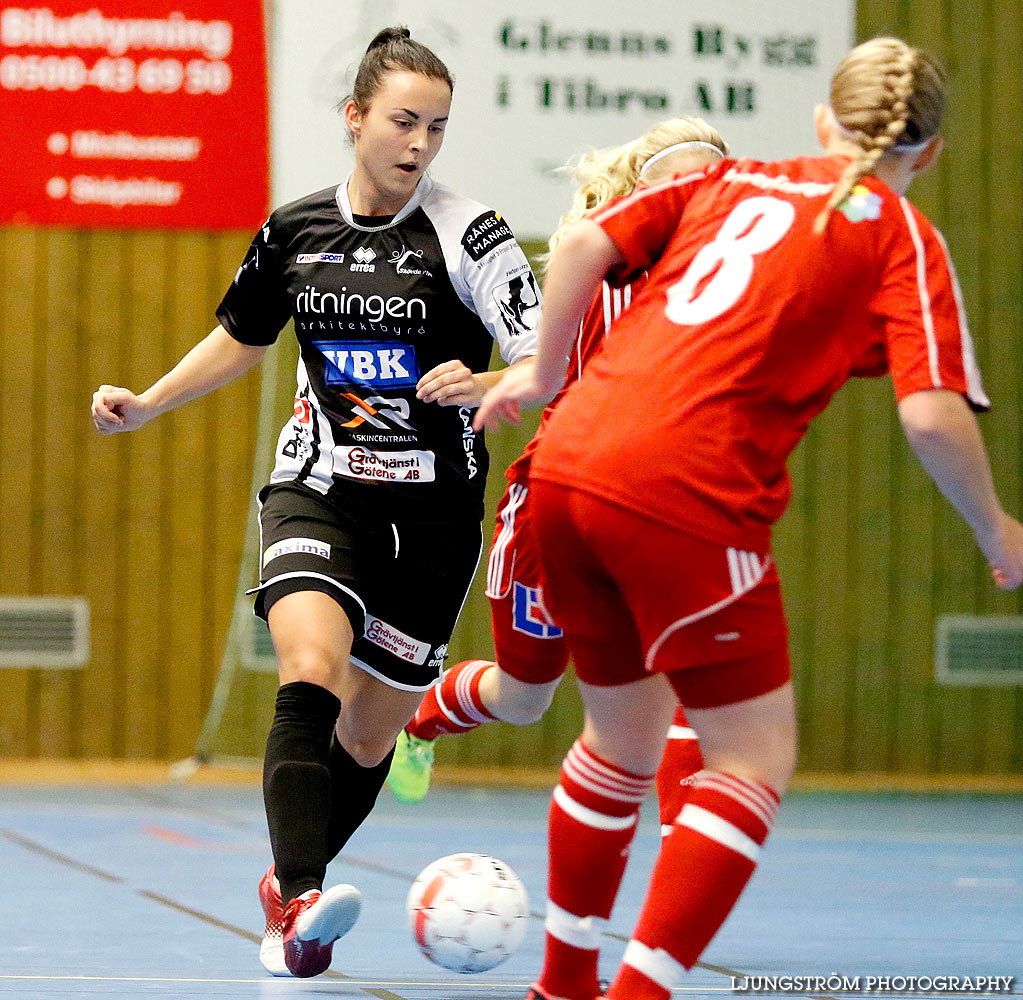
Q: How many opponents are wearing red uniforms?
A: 2